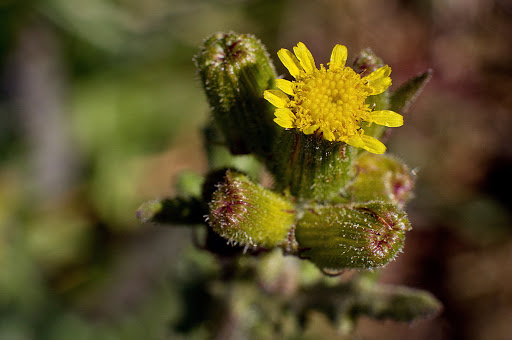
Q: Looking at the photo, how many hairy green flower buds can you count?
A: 5